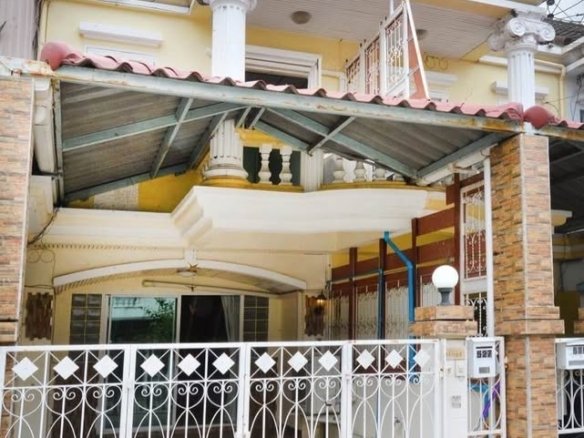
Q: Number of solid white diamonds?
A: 12